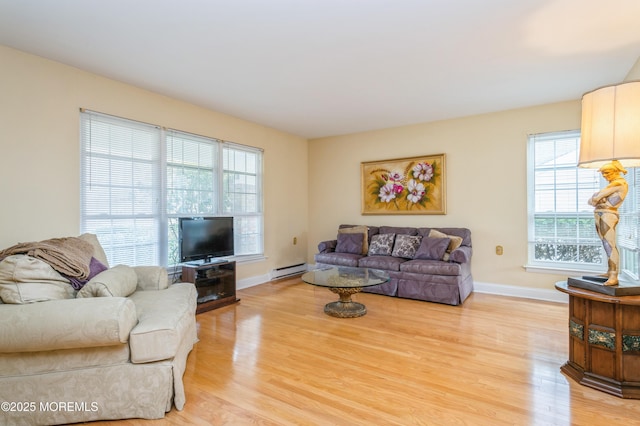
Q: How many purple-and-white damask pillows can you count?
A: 2